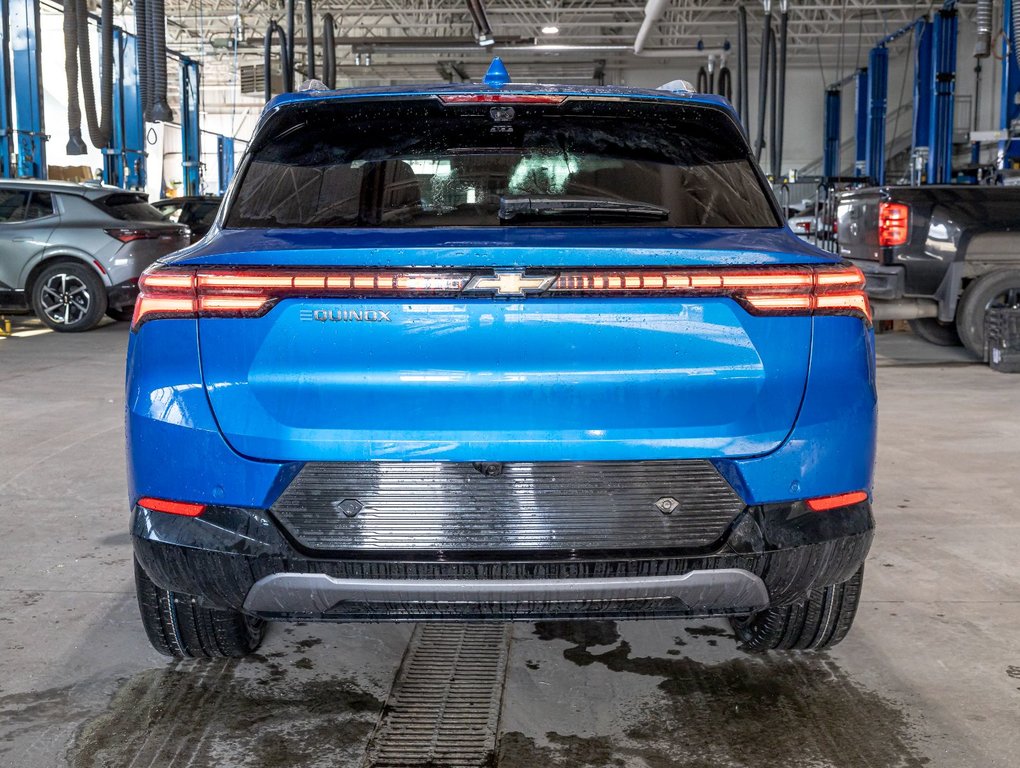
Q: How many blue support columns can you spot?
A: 12